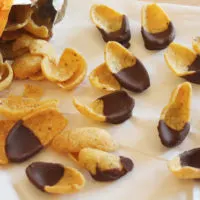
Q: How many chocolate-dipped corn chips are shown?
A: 10